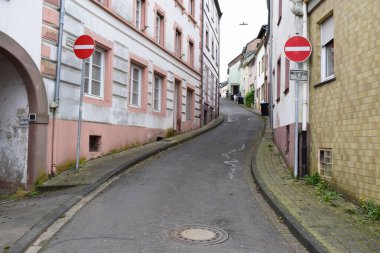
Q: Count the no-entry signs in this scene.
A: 2